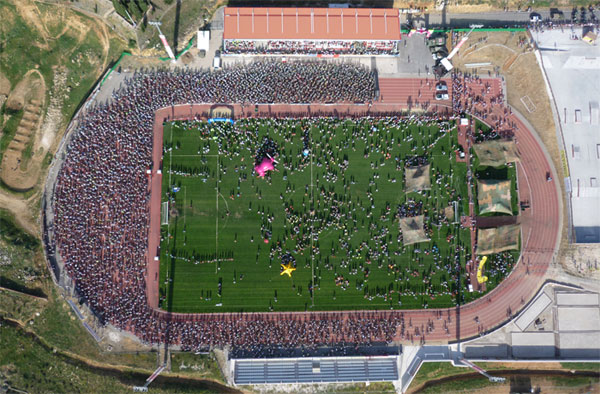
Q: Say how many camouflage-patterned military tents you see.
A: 5